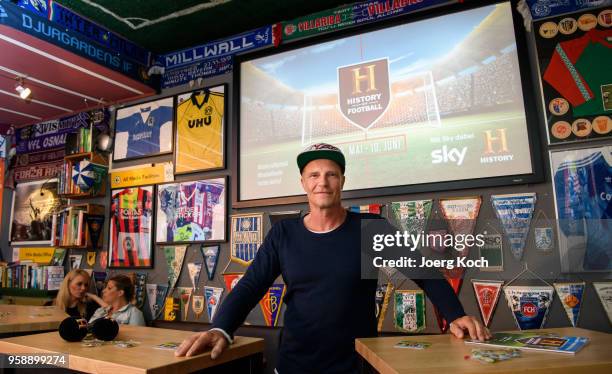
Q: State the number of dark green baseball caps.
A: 1